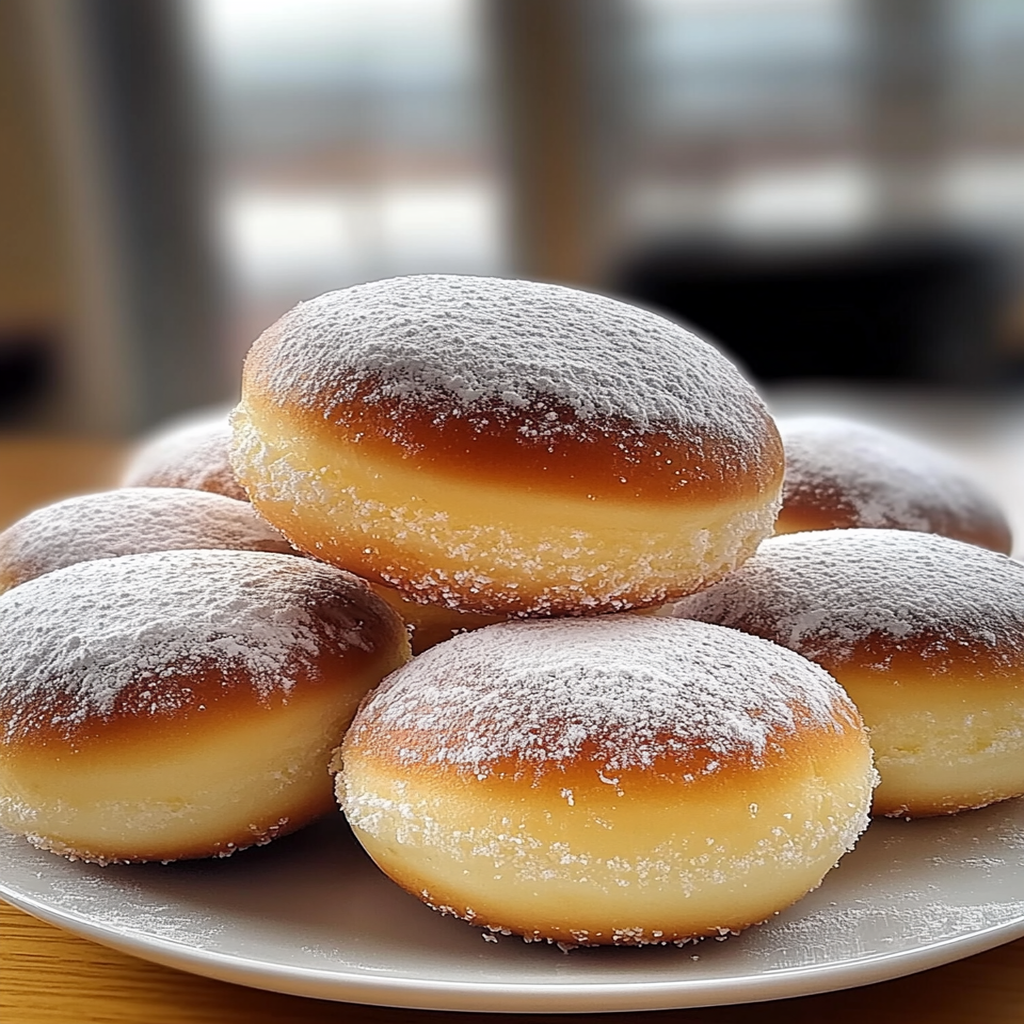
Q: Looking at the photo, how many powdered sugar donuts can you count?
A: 7